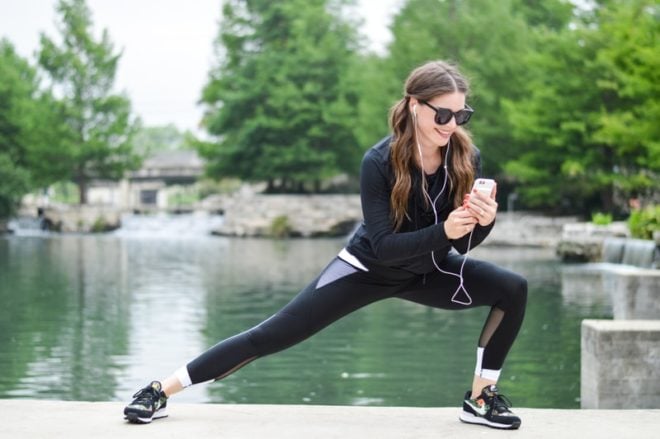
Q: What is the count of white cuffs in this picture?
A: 2